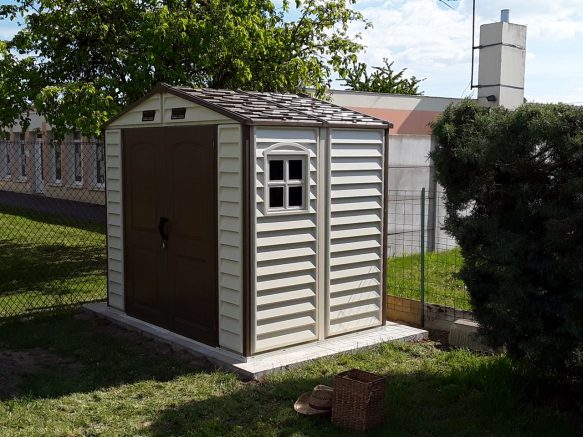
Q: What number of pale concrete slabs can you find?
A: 1